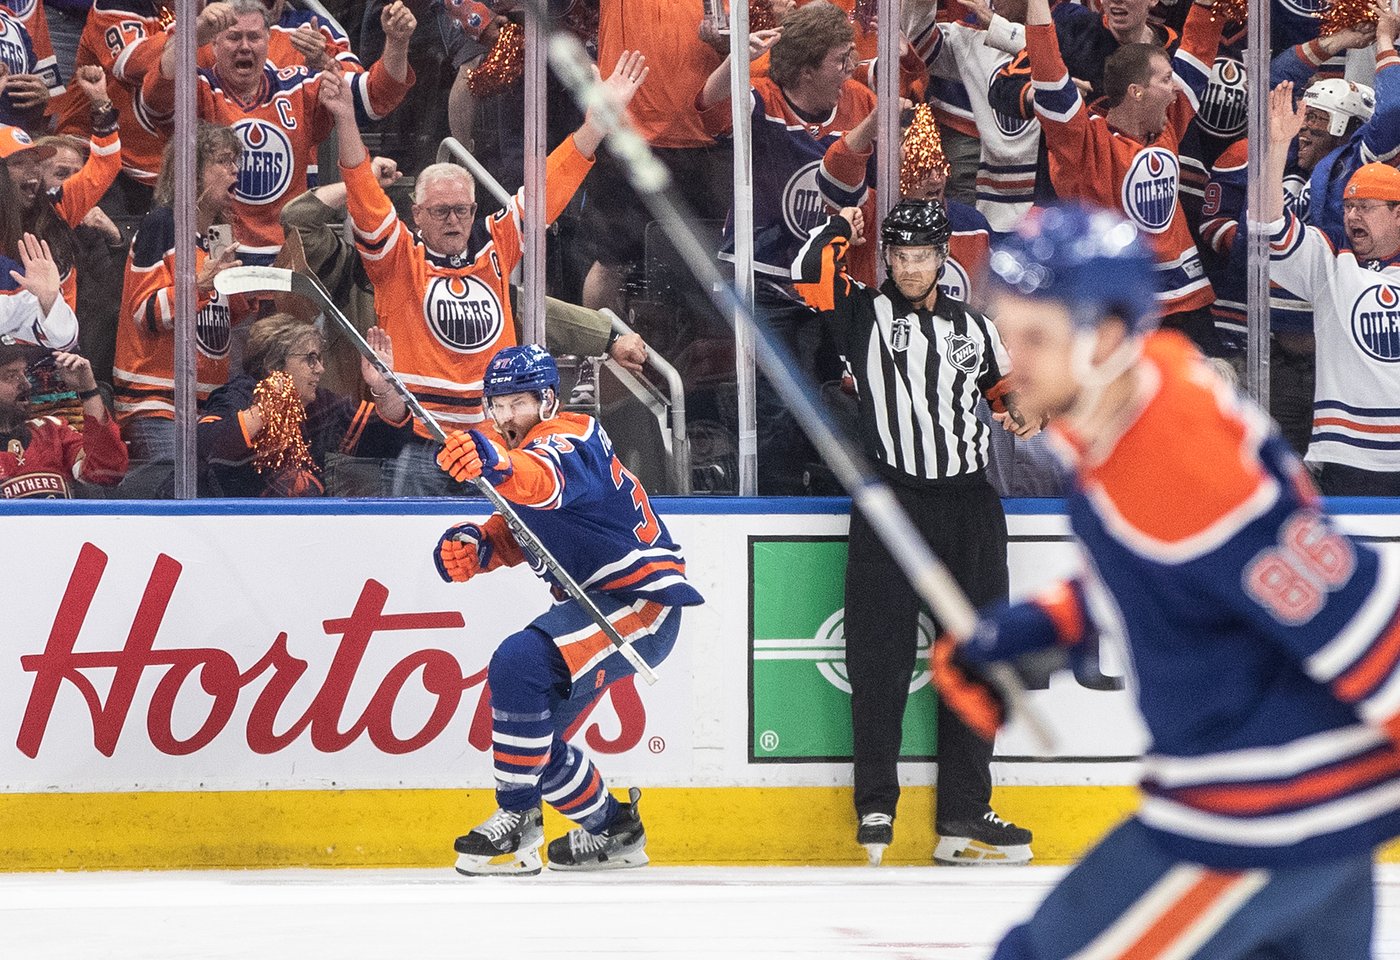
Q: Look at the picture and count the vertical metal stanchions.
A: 5